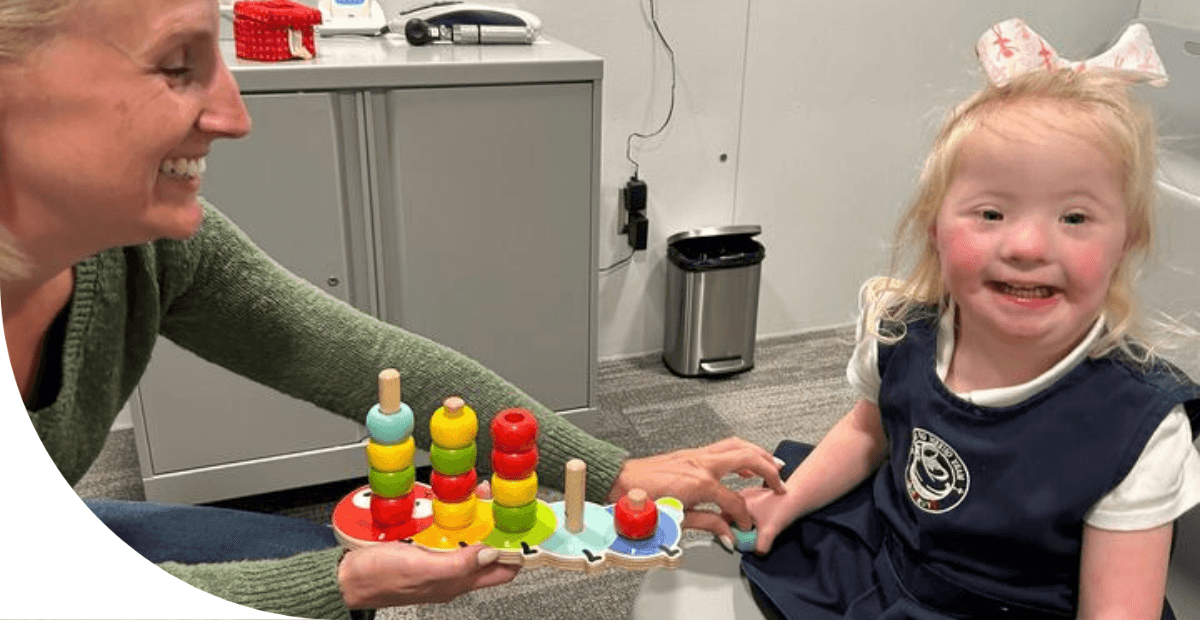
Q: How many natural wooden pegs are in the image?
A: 4